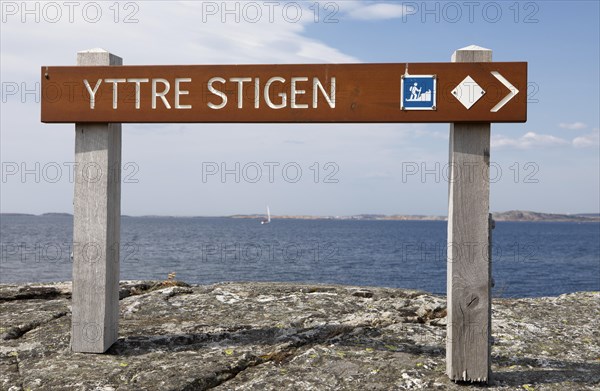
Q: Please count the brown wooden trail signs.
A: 1